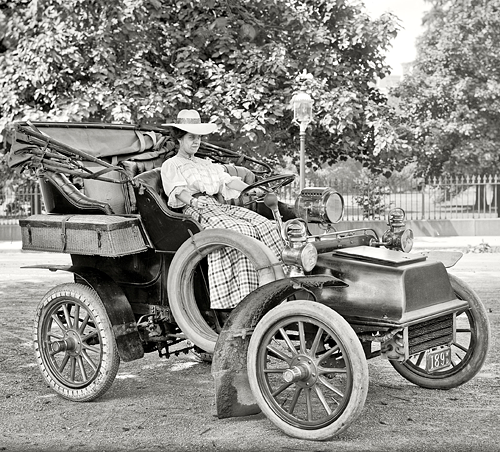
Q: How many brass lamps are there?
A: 3